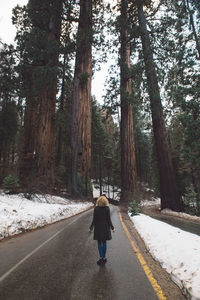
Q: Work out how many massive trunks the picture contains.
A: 5